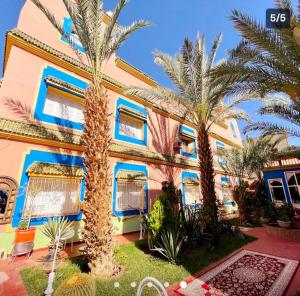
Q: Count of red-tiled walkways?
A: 2